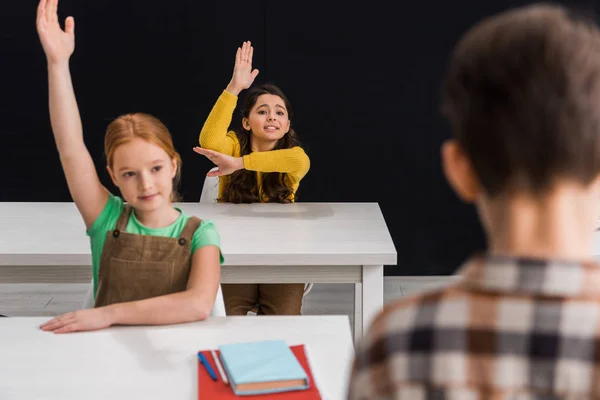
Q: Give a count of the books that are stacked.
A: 2